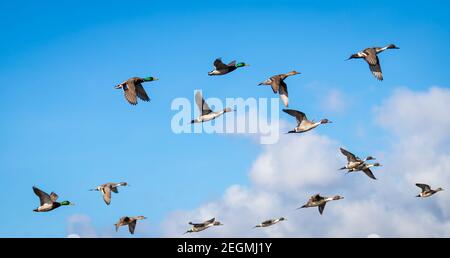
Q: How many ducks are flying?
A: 15